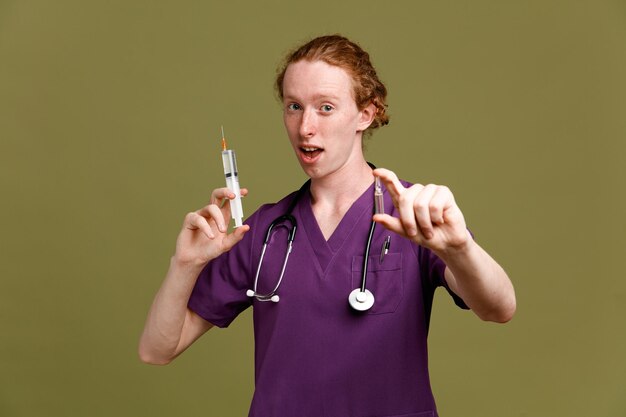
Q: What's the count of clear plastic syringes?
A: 1